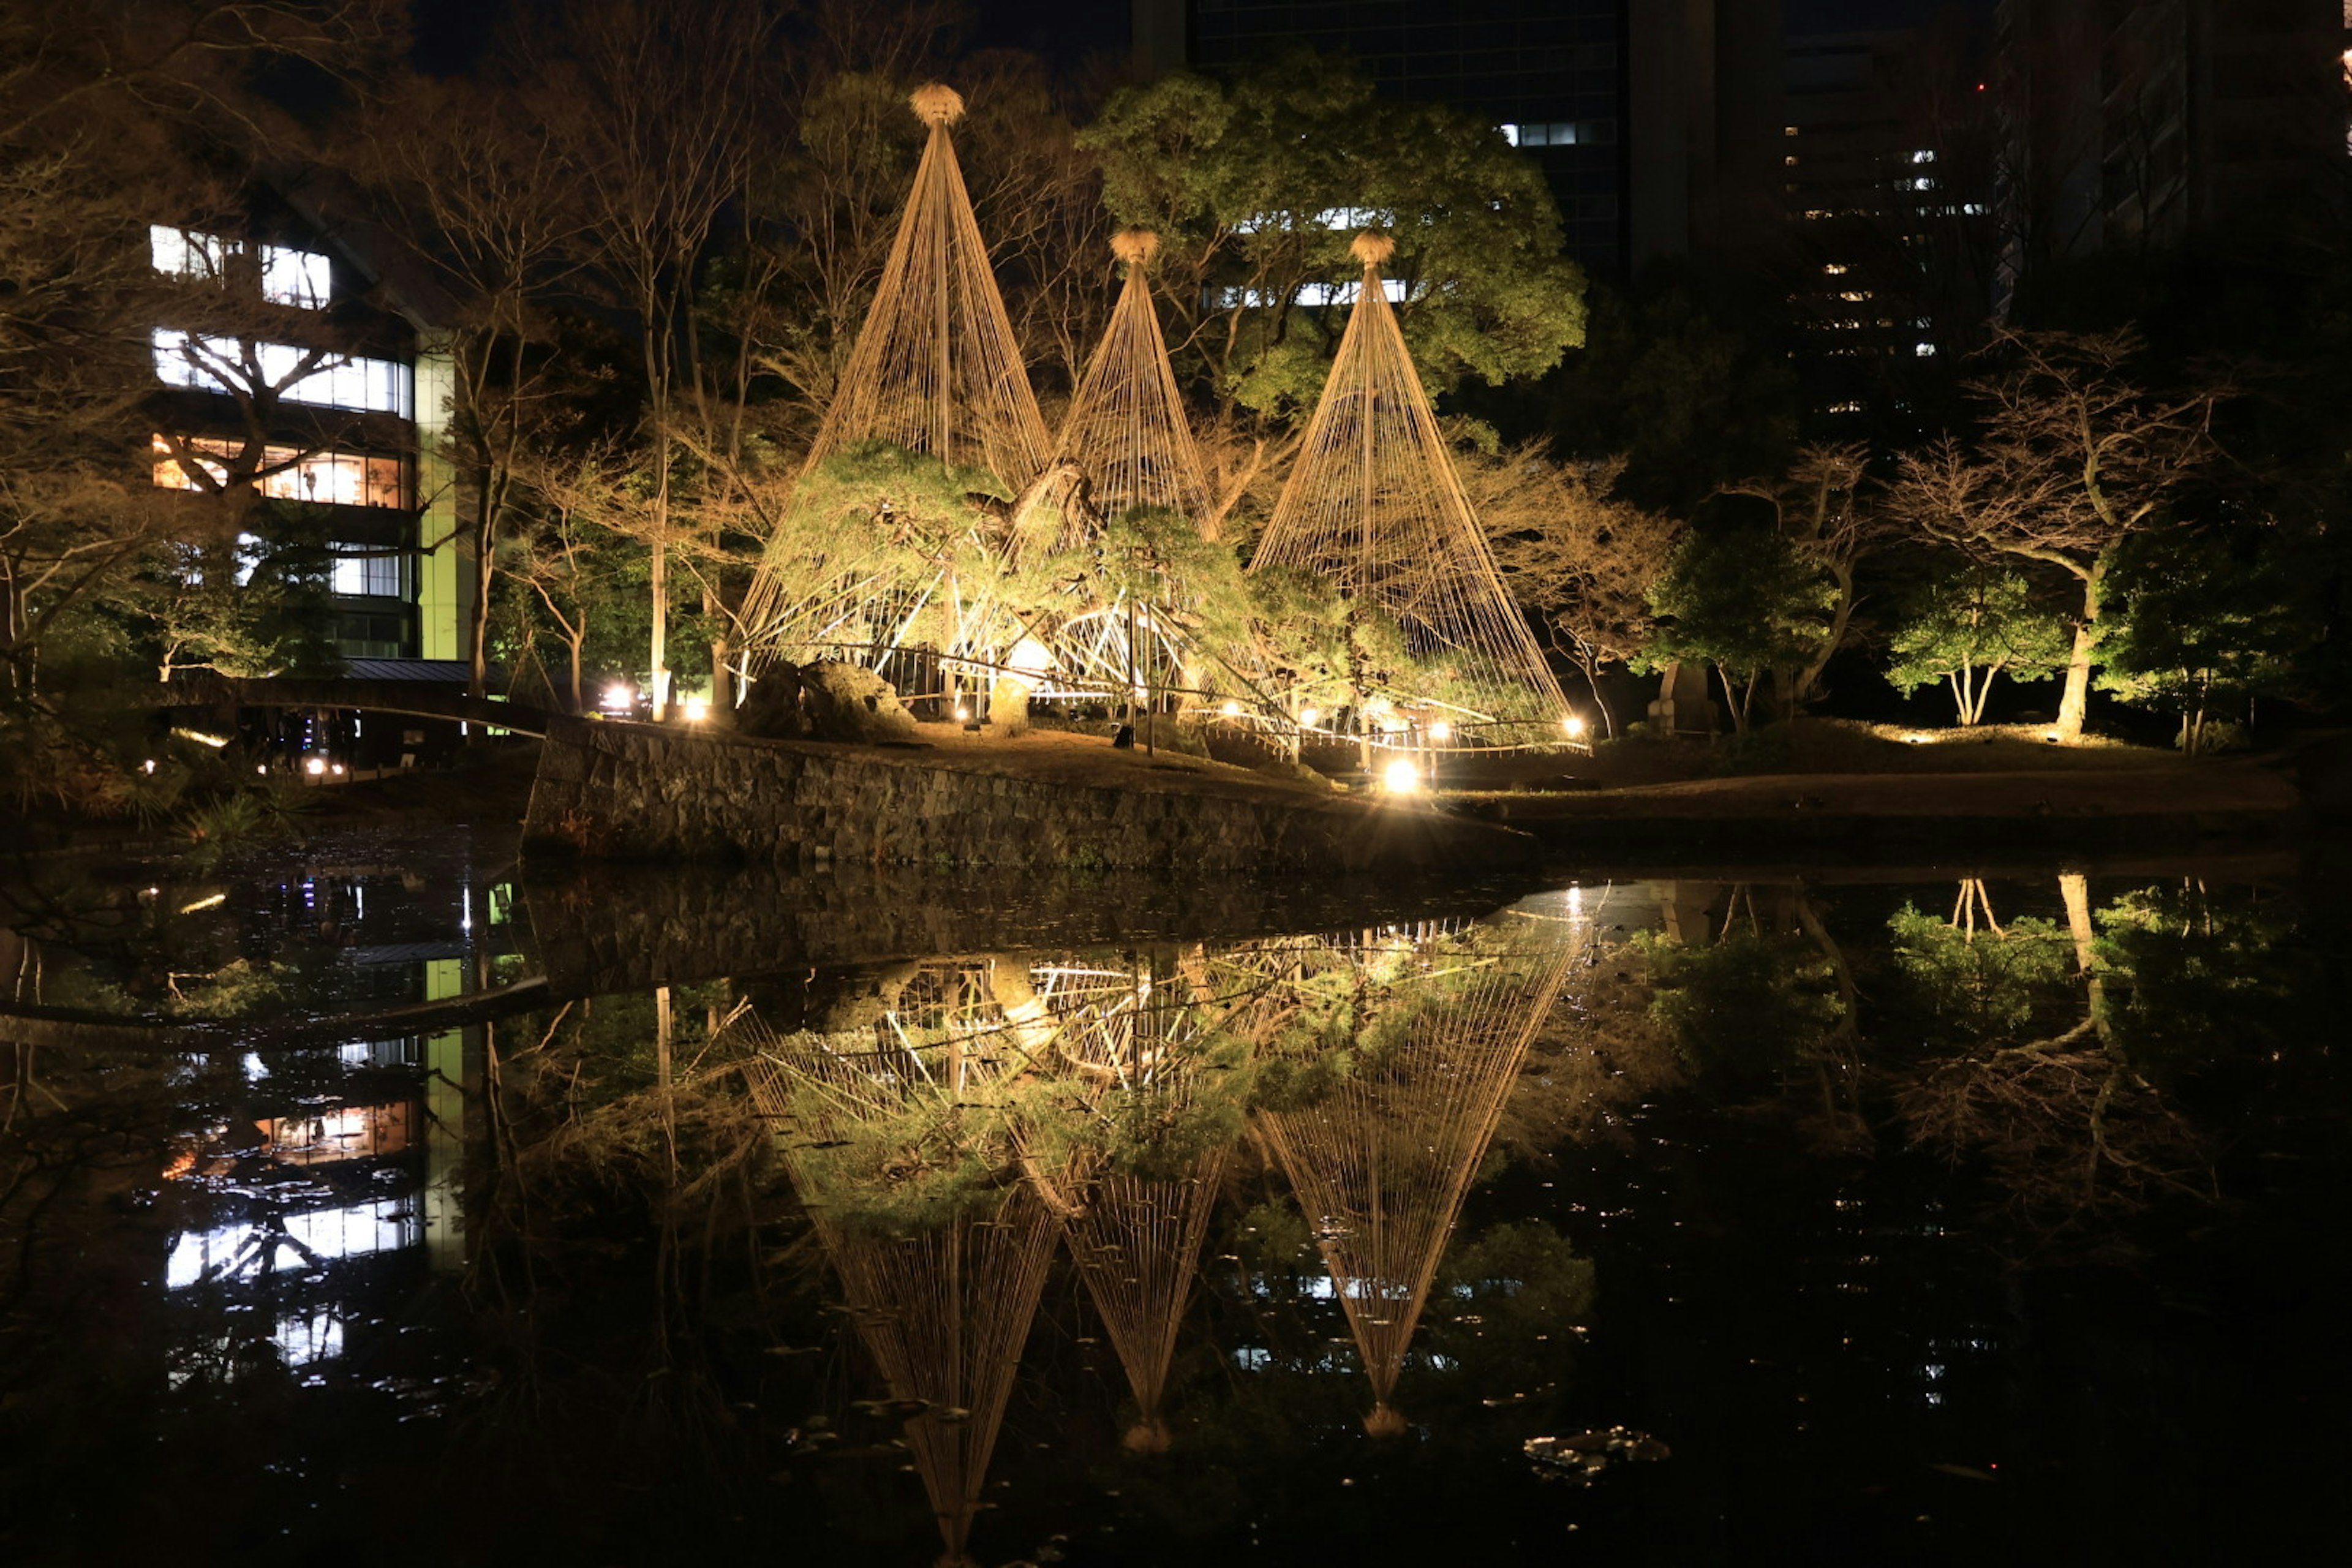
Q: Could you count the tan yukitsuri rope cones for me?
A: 3